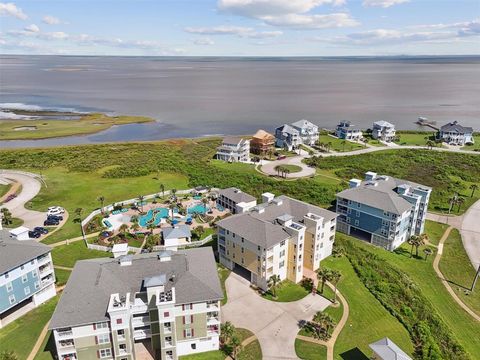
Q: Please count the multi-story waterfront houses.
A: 7